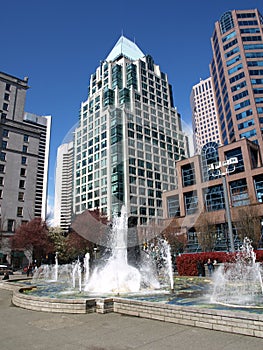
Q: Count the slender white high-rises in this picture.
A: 3